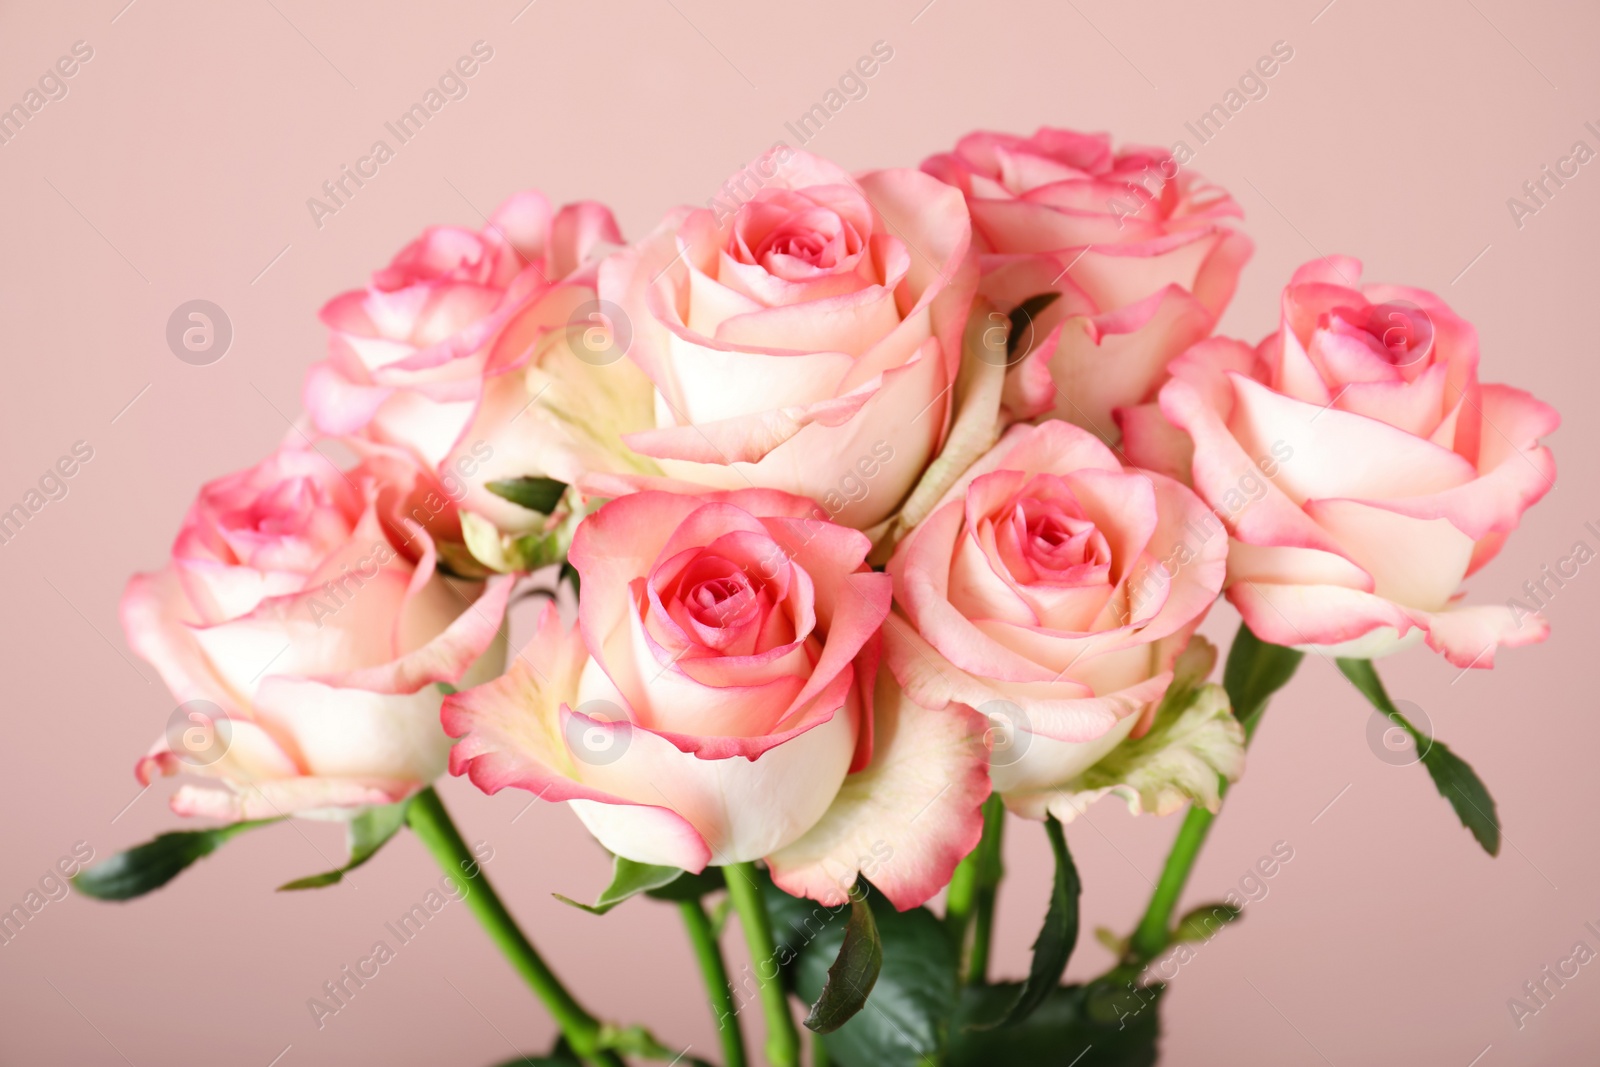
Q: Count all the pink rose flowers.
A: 7